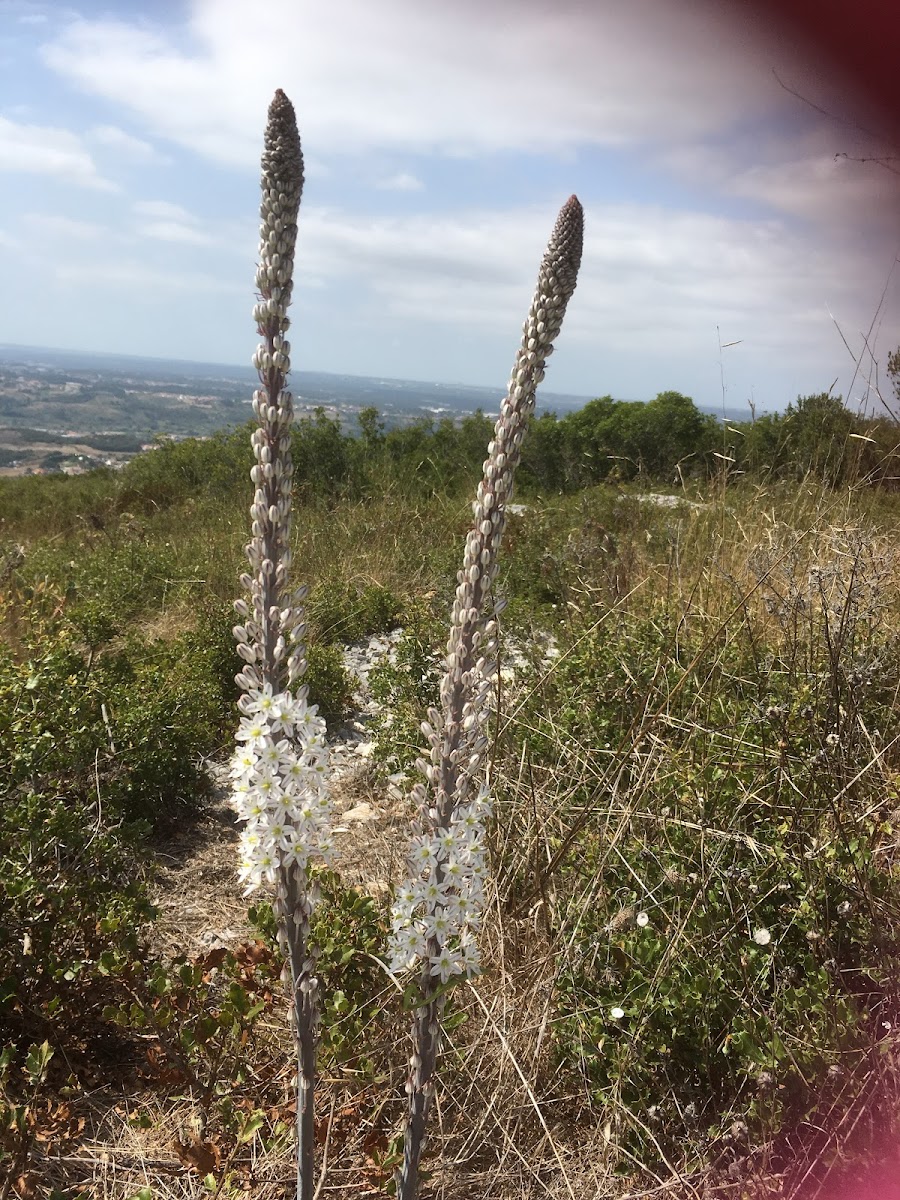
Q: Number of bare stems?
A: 2